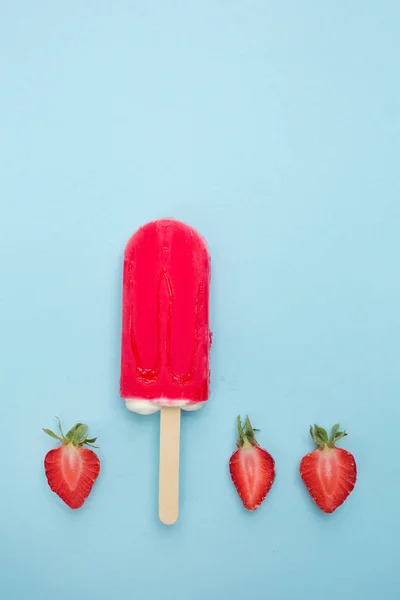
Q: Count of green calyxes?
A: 3